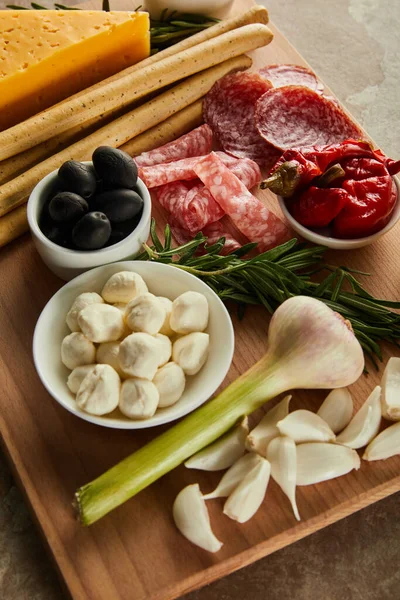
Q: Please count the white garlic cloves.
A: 12